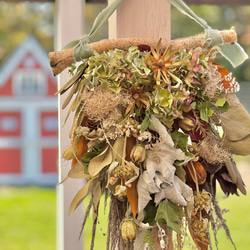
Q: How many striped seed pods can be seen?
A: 3